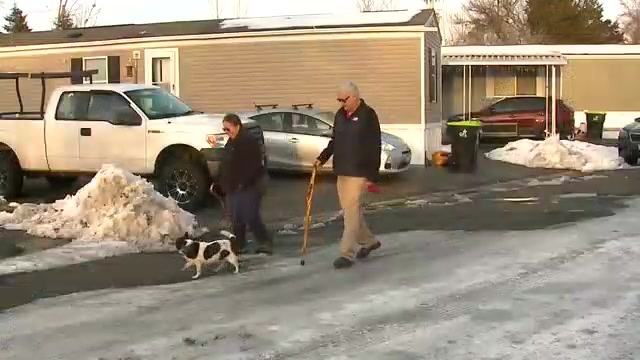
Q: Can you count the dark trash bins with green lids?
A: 2